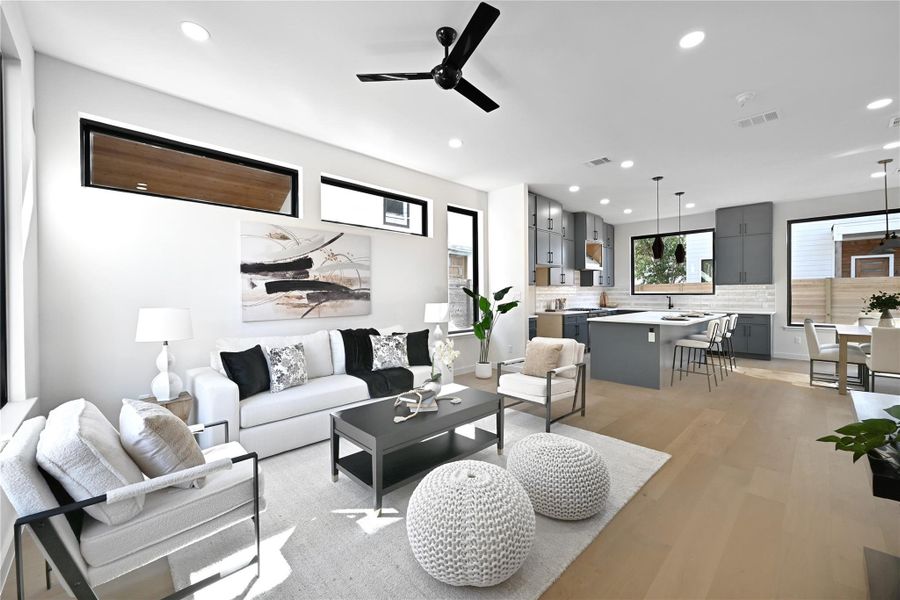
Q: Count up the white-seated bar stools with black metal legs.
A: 3